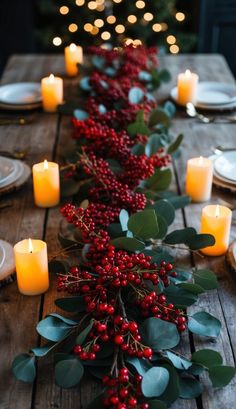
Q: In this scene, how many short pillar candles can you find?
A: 7